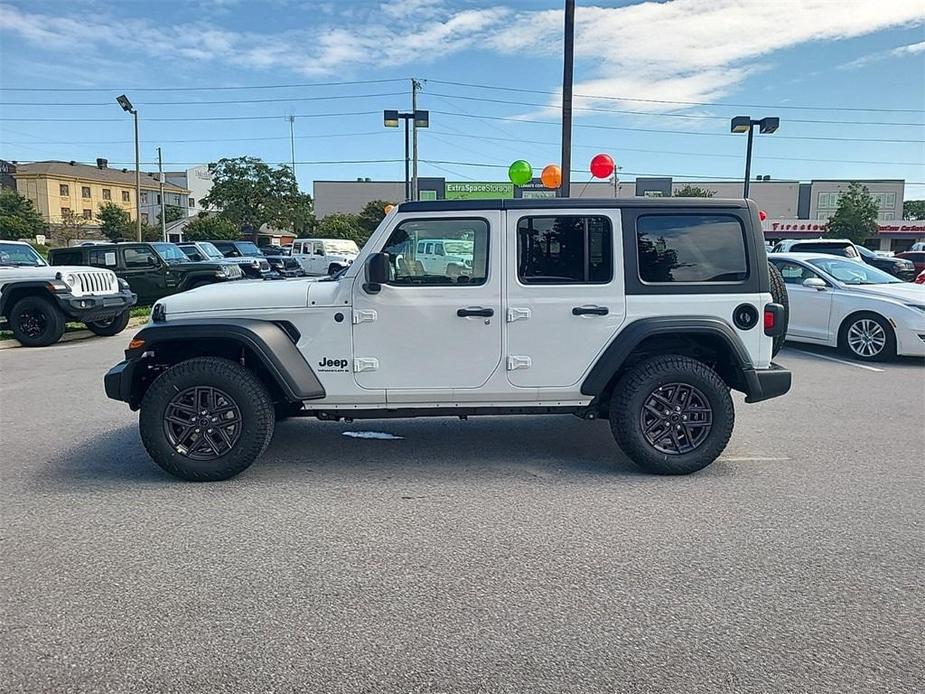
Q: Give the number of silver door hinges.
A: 4